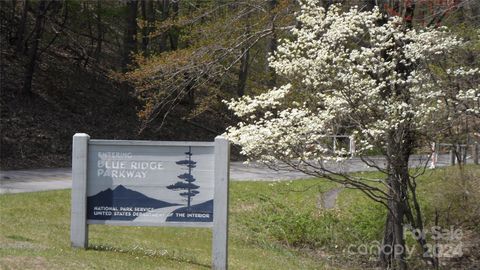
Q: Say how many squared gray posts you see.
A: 2